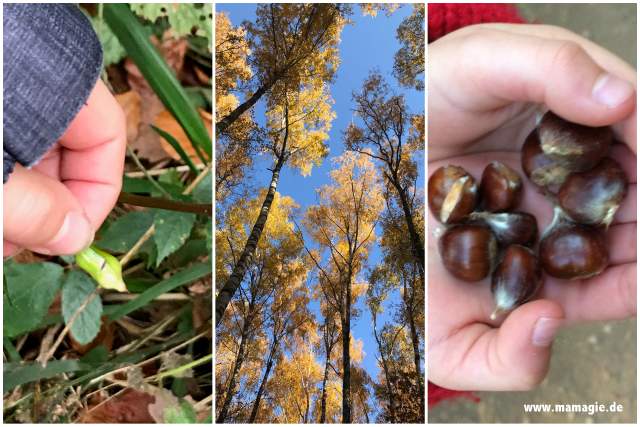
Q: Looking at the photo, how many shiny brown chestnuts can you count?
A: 9